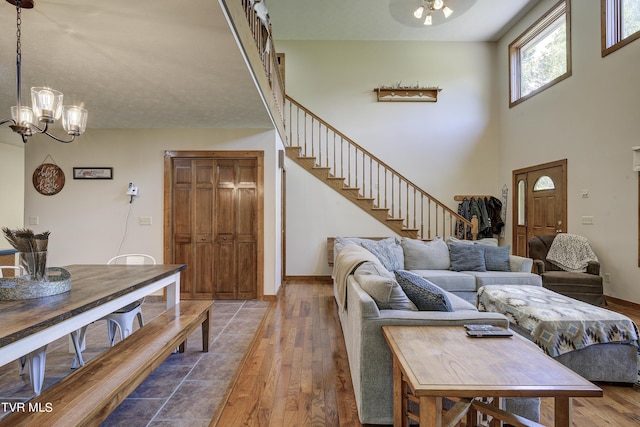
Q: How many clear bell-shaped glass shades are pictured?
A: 3